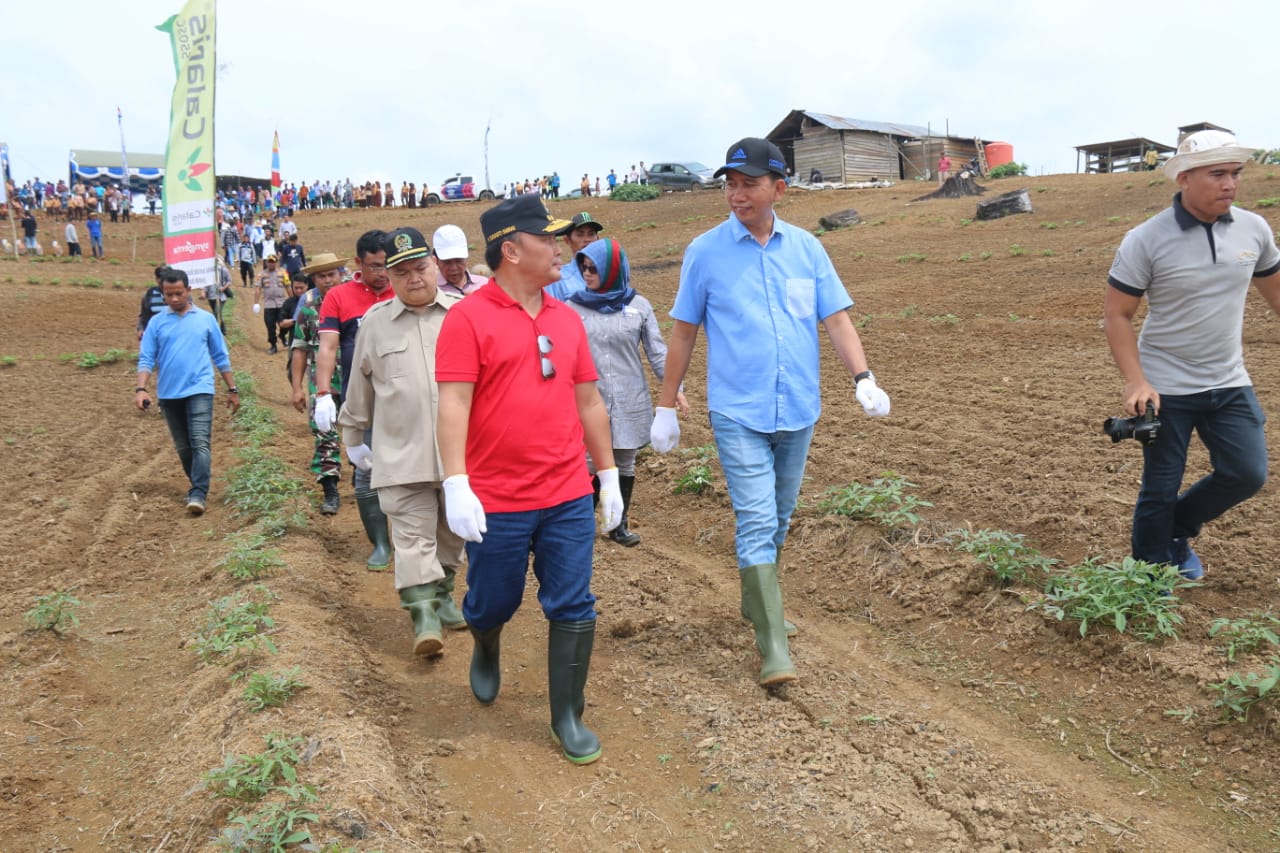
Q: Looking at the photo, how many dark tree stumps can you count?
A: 3